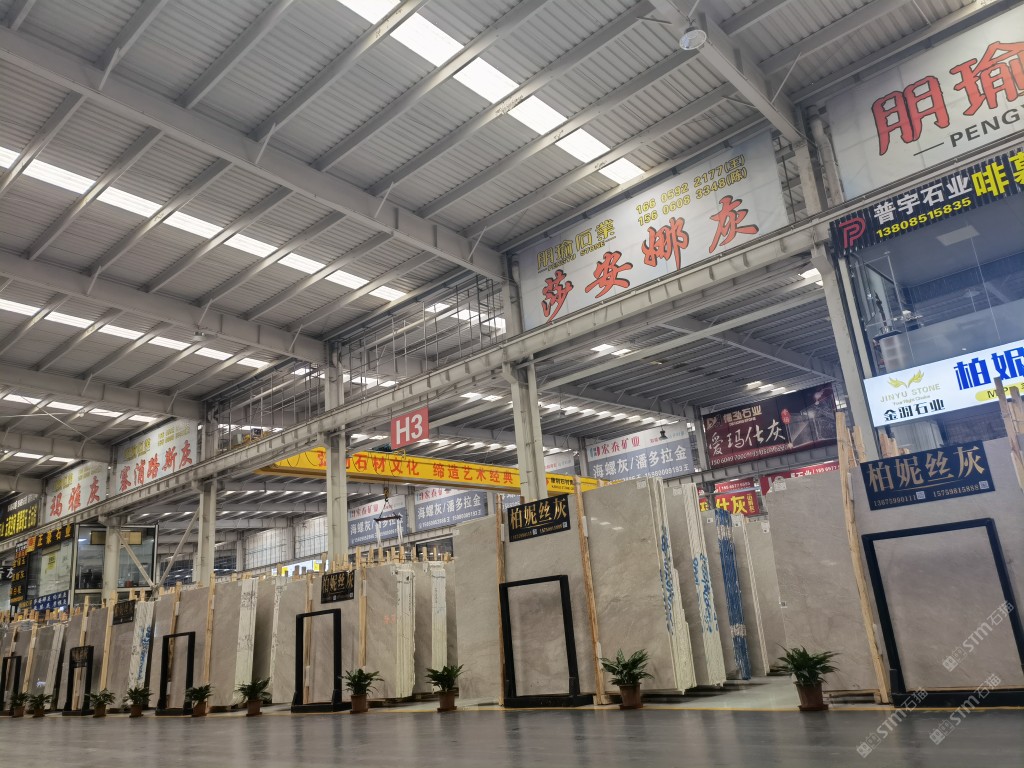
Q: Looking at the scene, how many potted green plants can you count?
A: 10